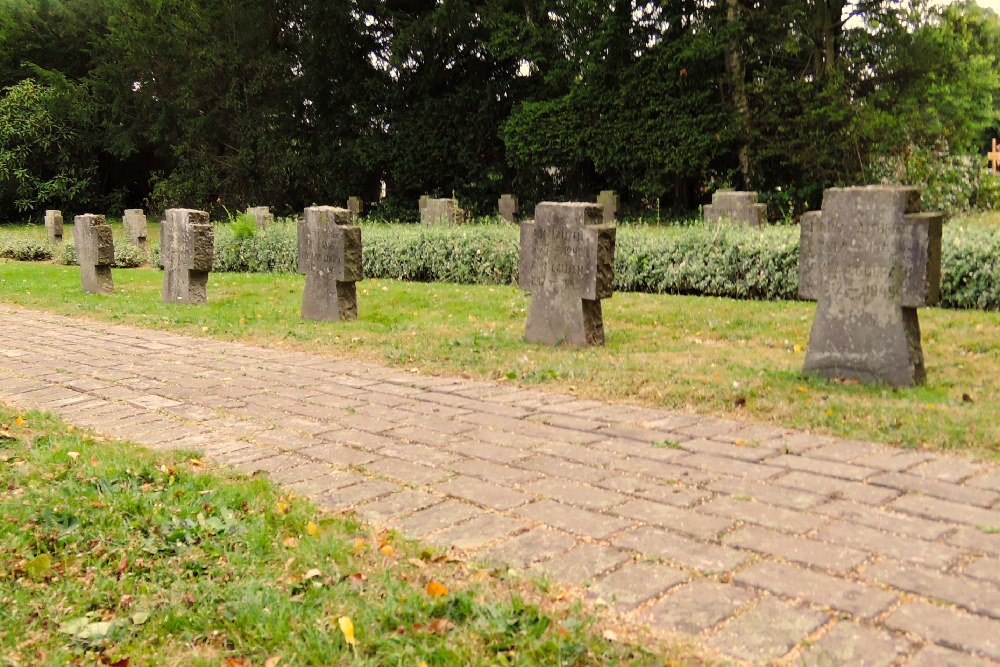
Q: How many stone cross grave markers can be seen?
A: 13